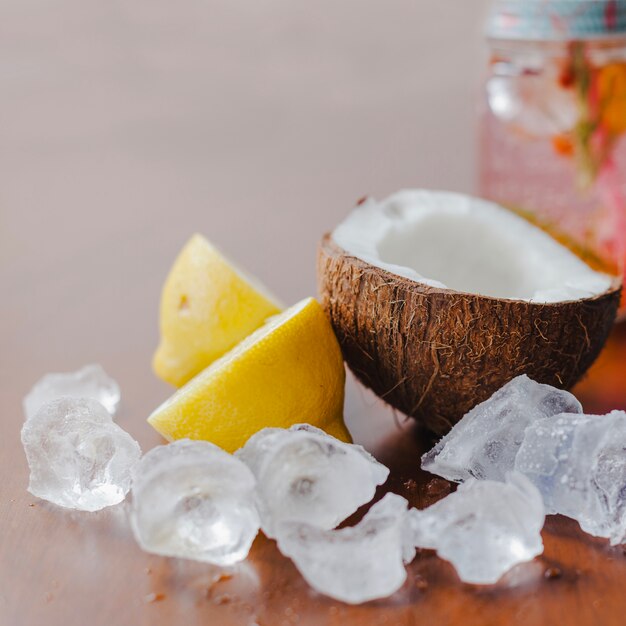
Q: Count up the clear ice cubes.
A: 8